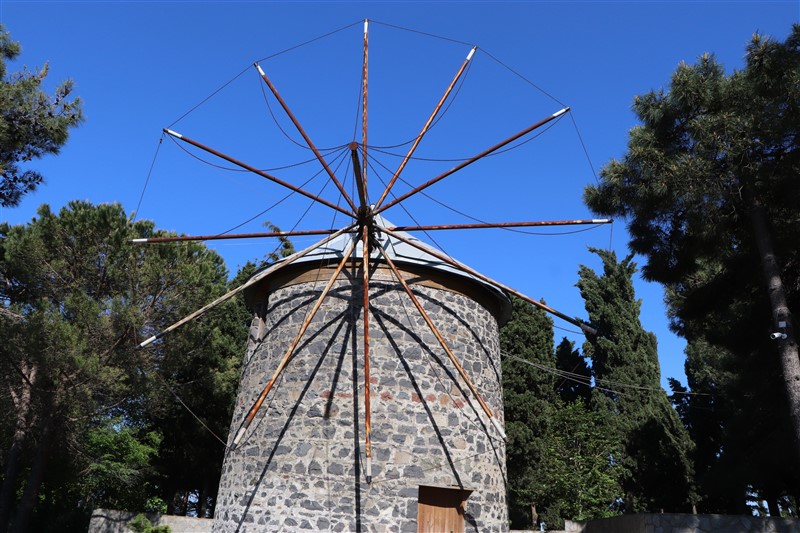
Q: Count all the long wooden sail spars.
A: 12